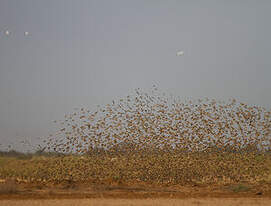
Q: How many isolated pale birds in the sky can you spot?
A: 3